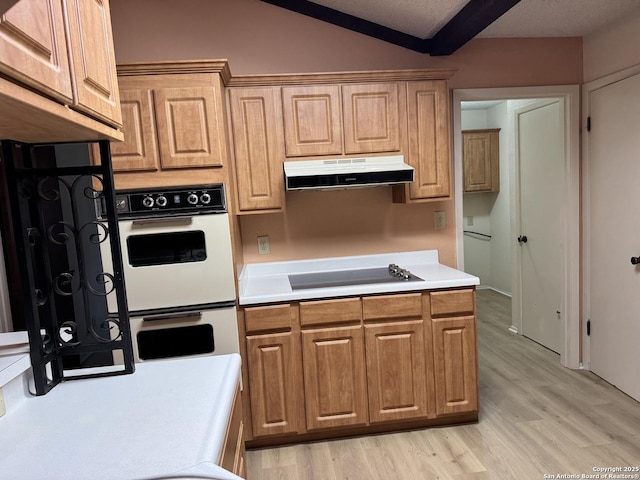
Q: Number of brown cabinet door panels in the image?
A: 13